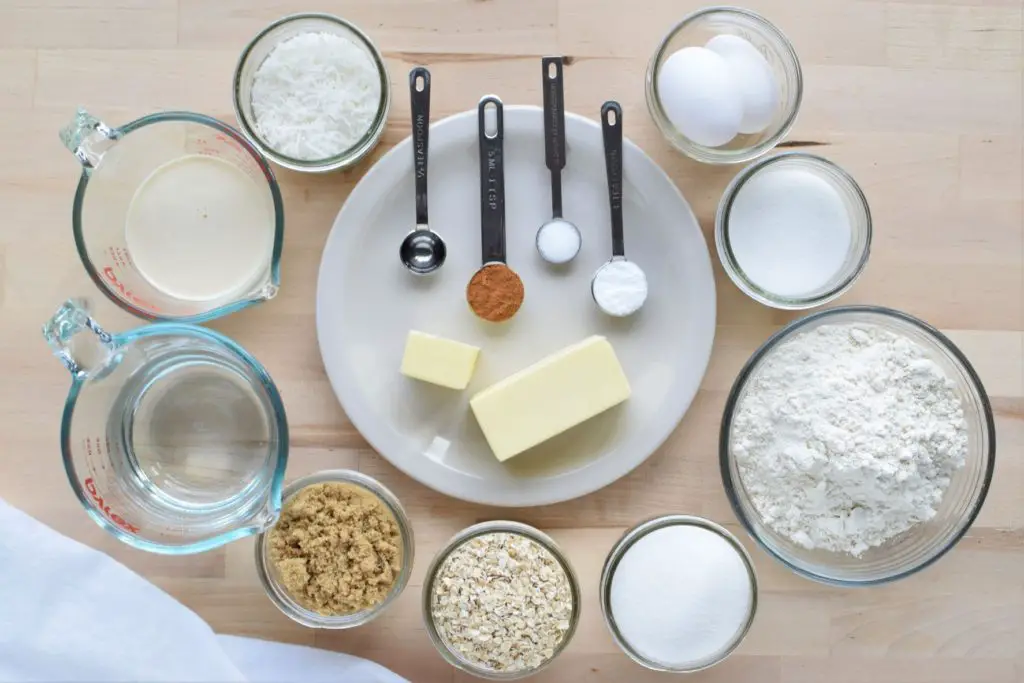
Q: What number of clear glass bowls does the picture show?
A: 7